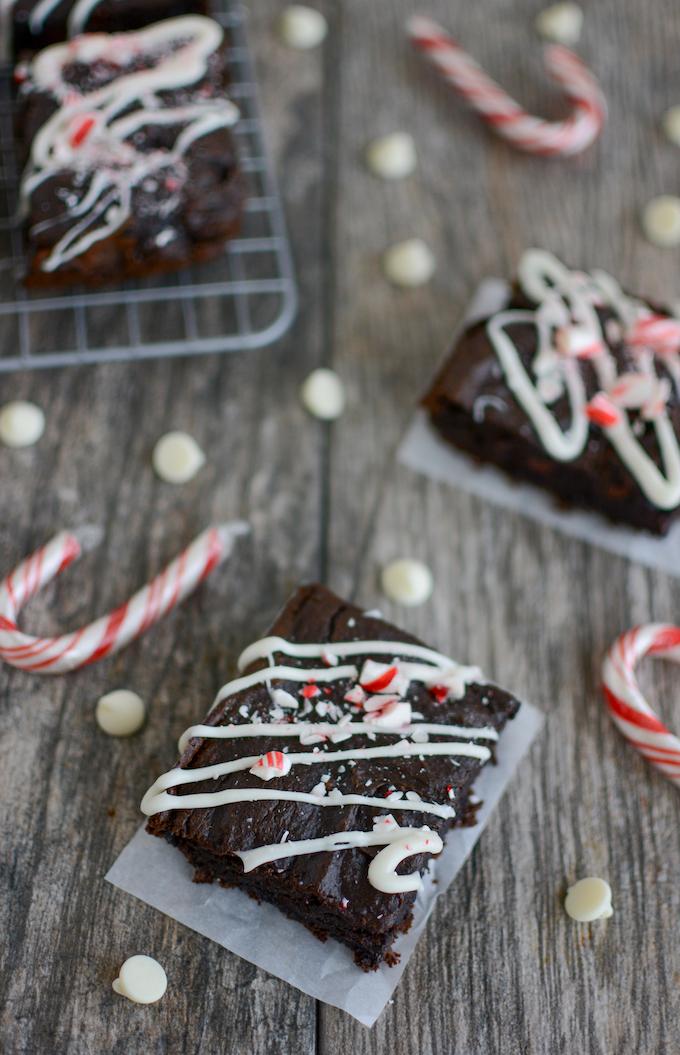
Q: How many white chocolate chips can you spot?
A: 13